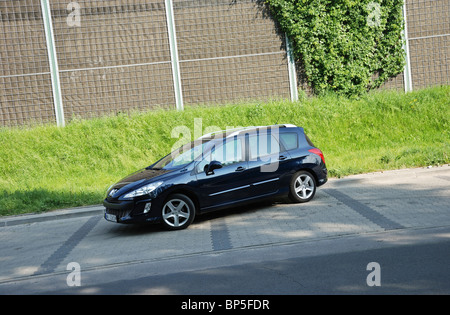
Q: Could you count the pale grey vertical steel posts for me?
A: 4